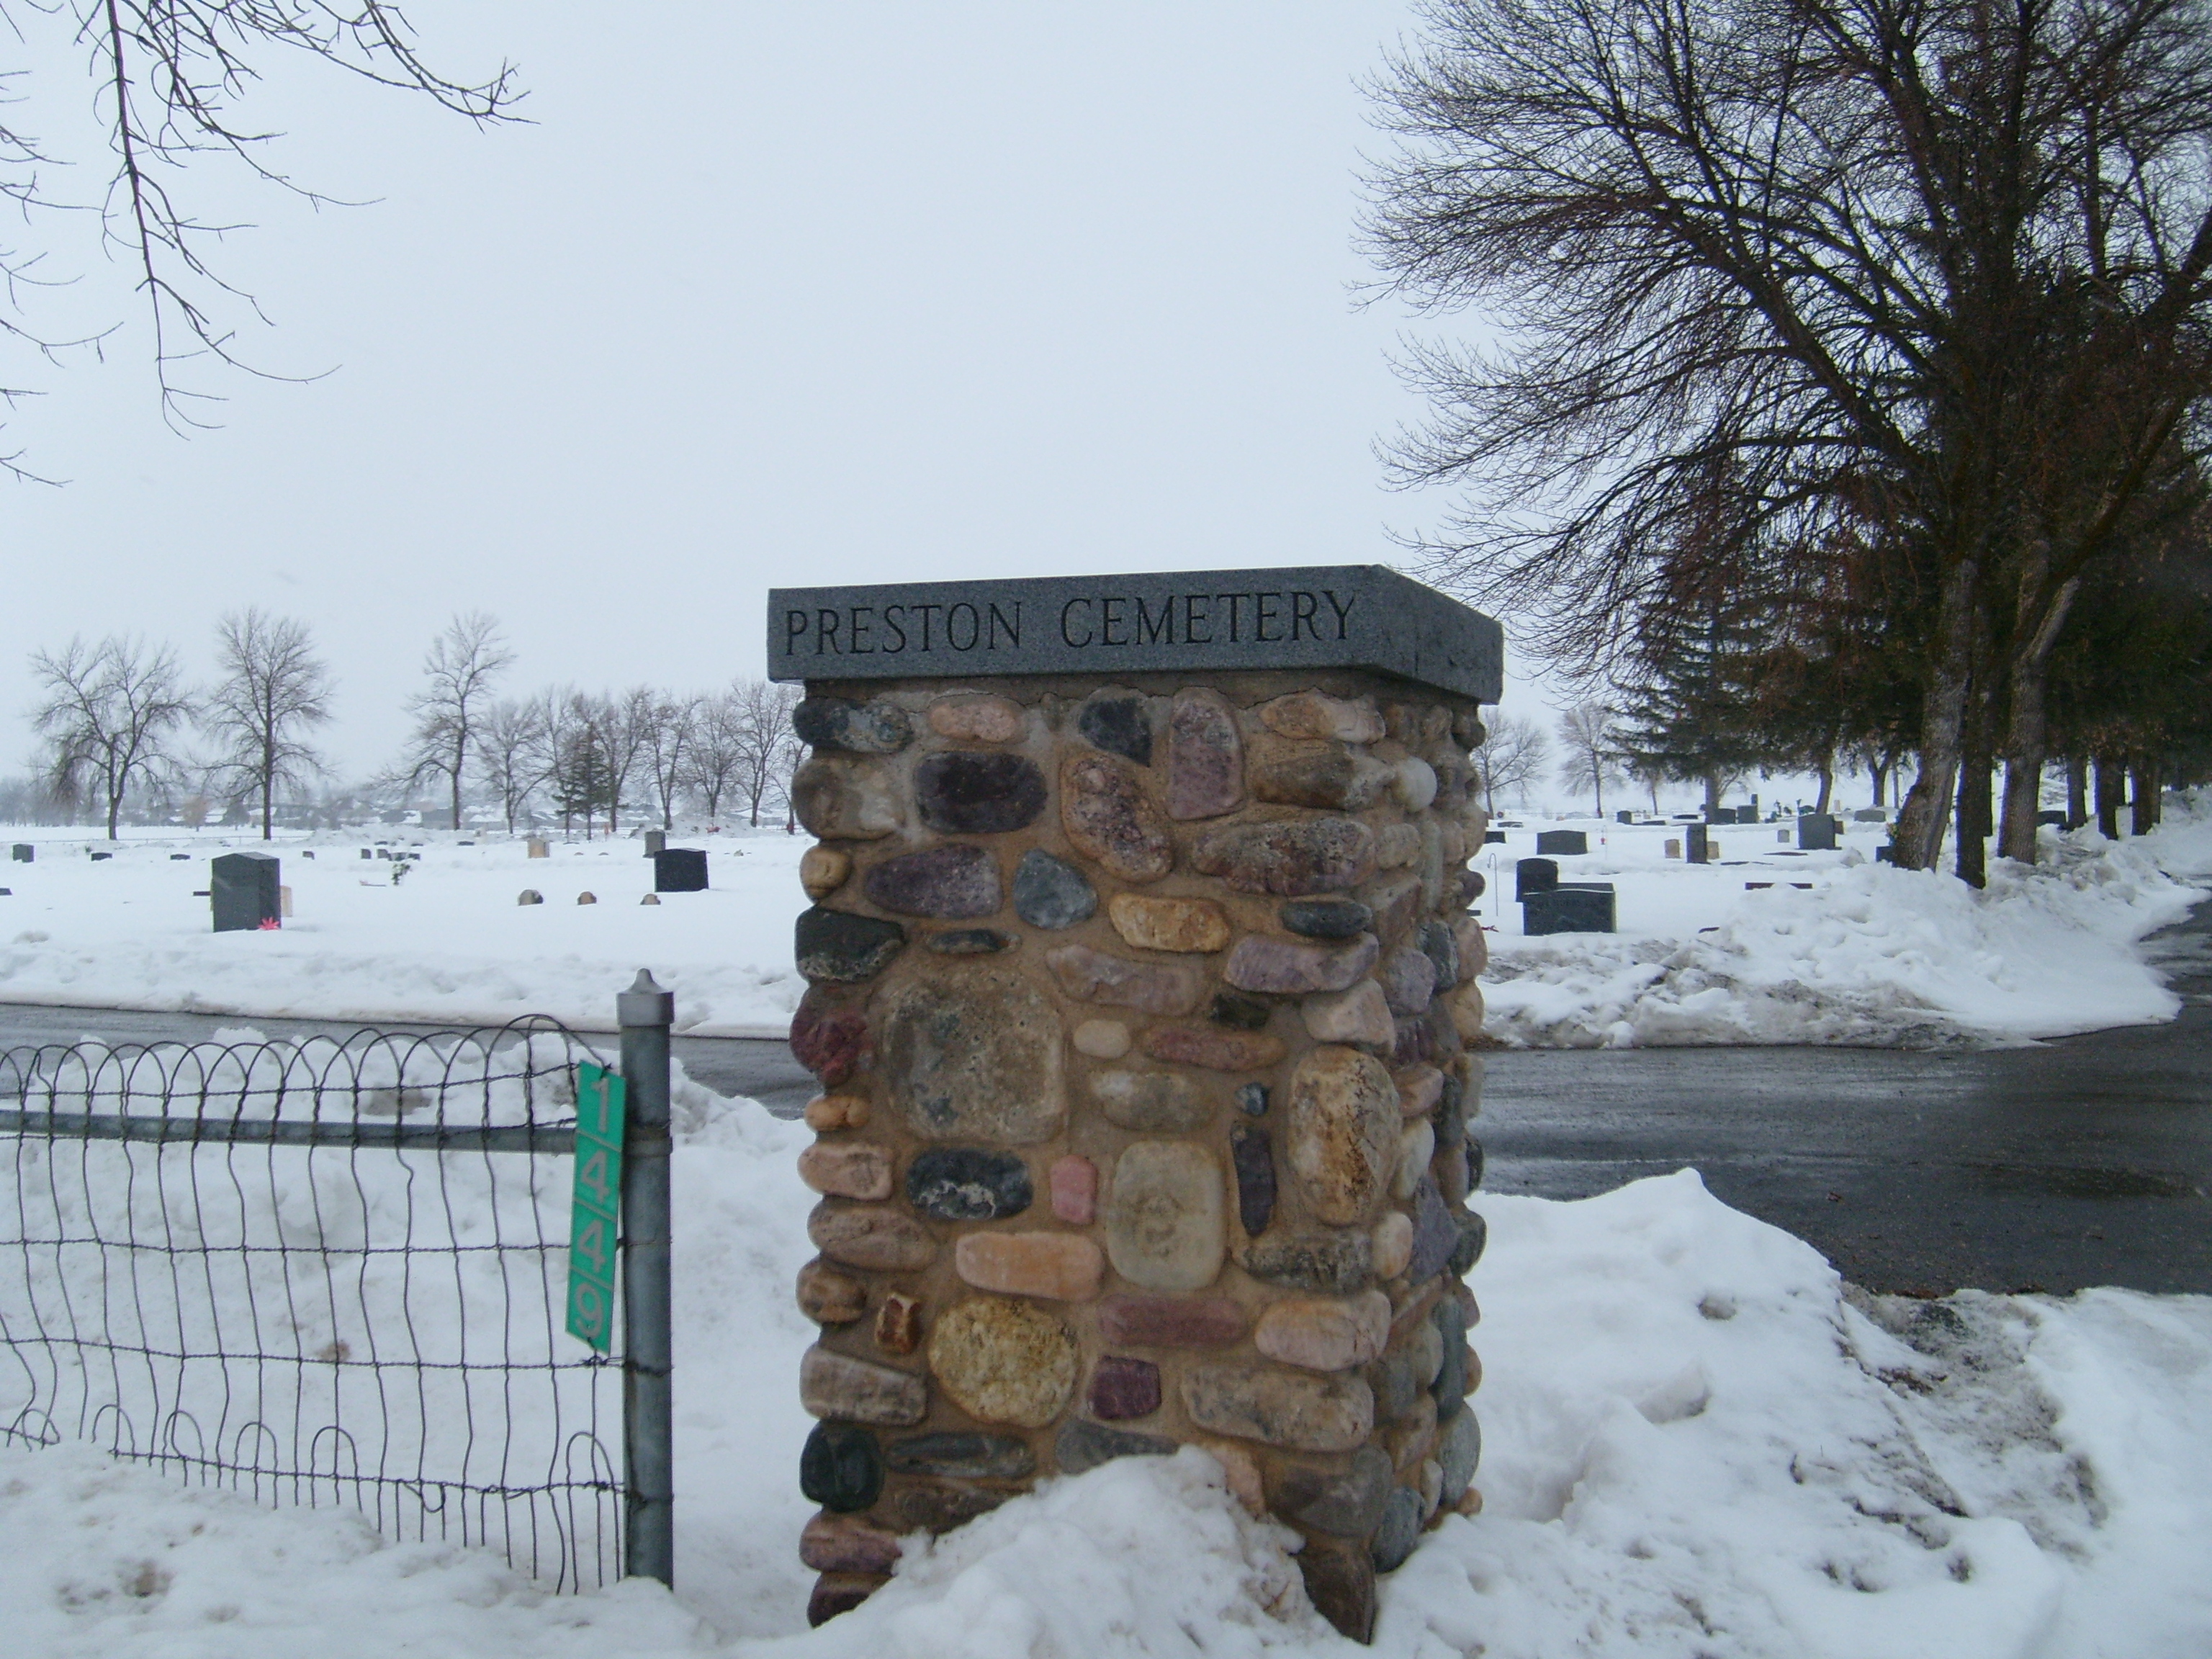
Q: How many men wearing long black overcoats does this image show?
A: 0